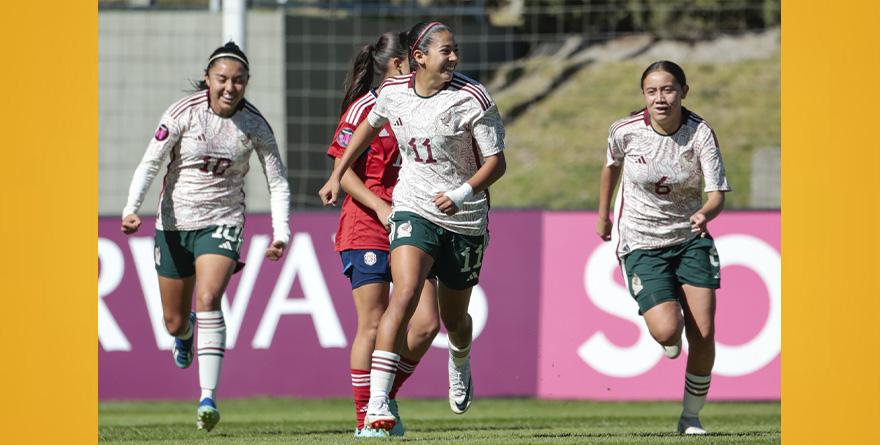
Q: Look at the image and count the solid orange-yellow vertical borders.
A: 2